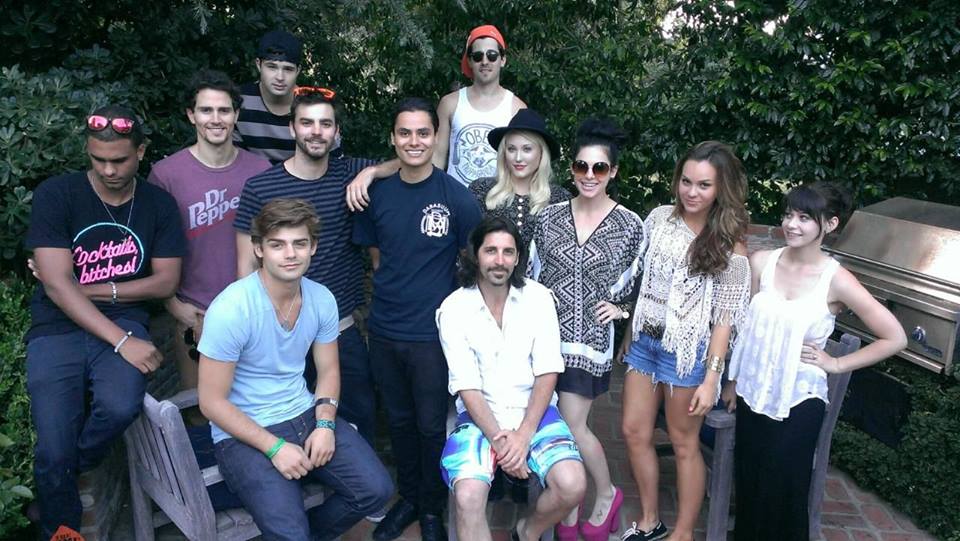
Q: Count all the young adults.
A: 12